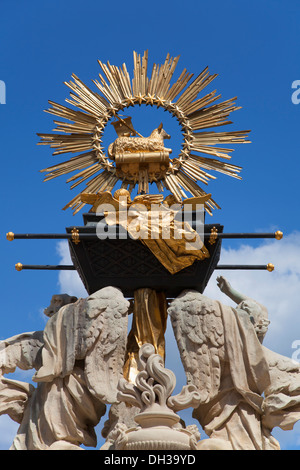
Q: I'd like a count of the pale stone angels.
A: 2